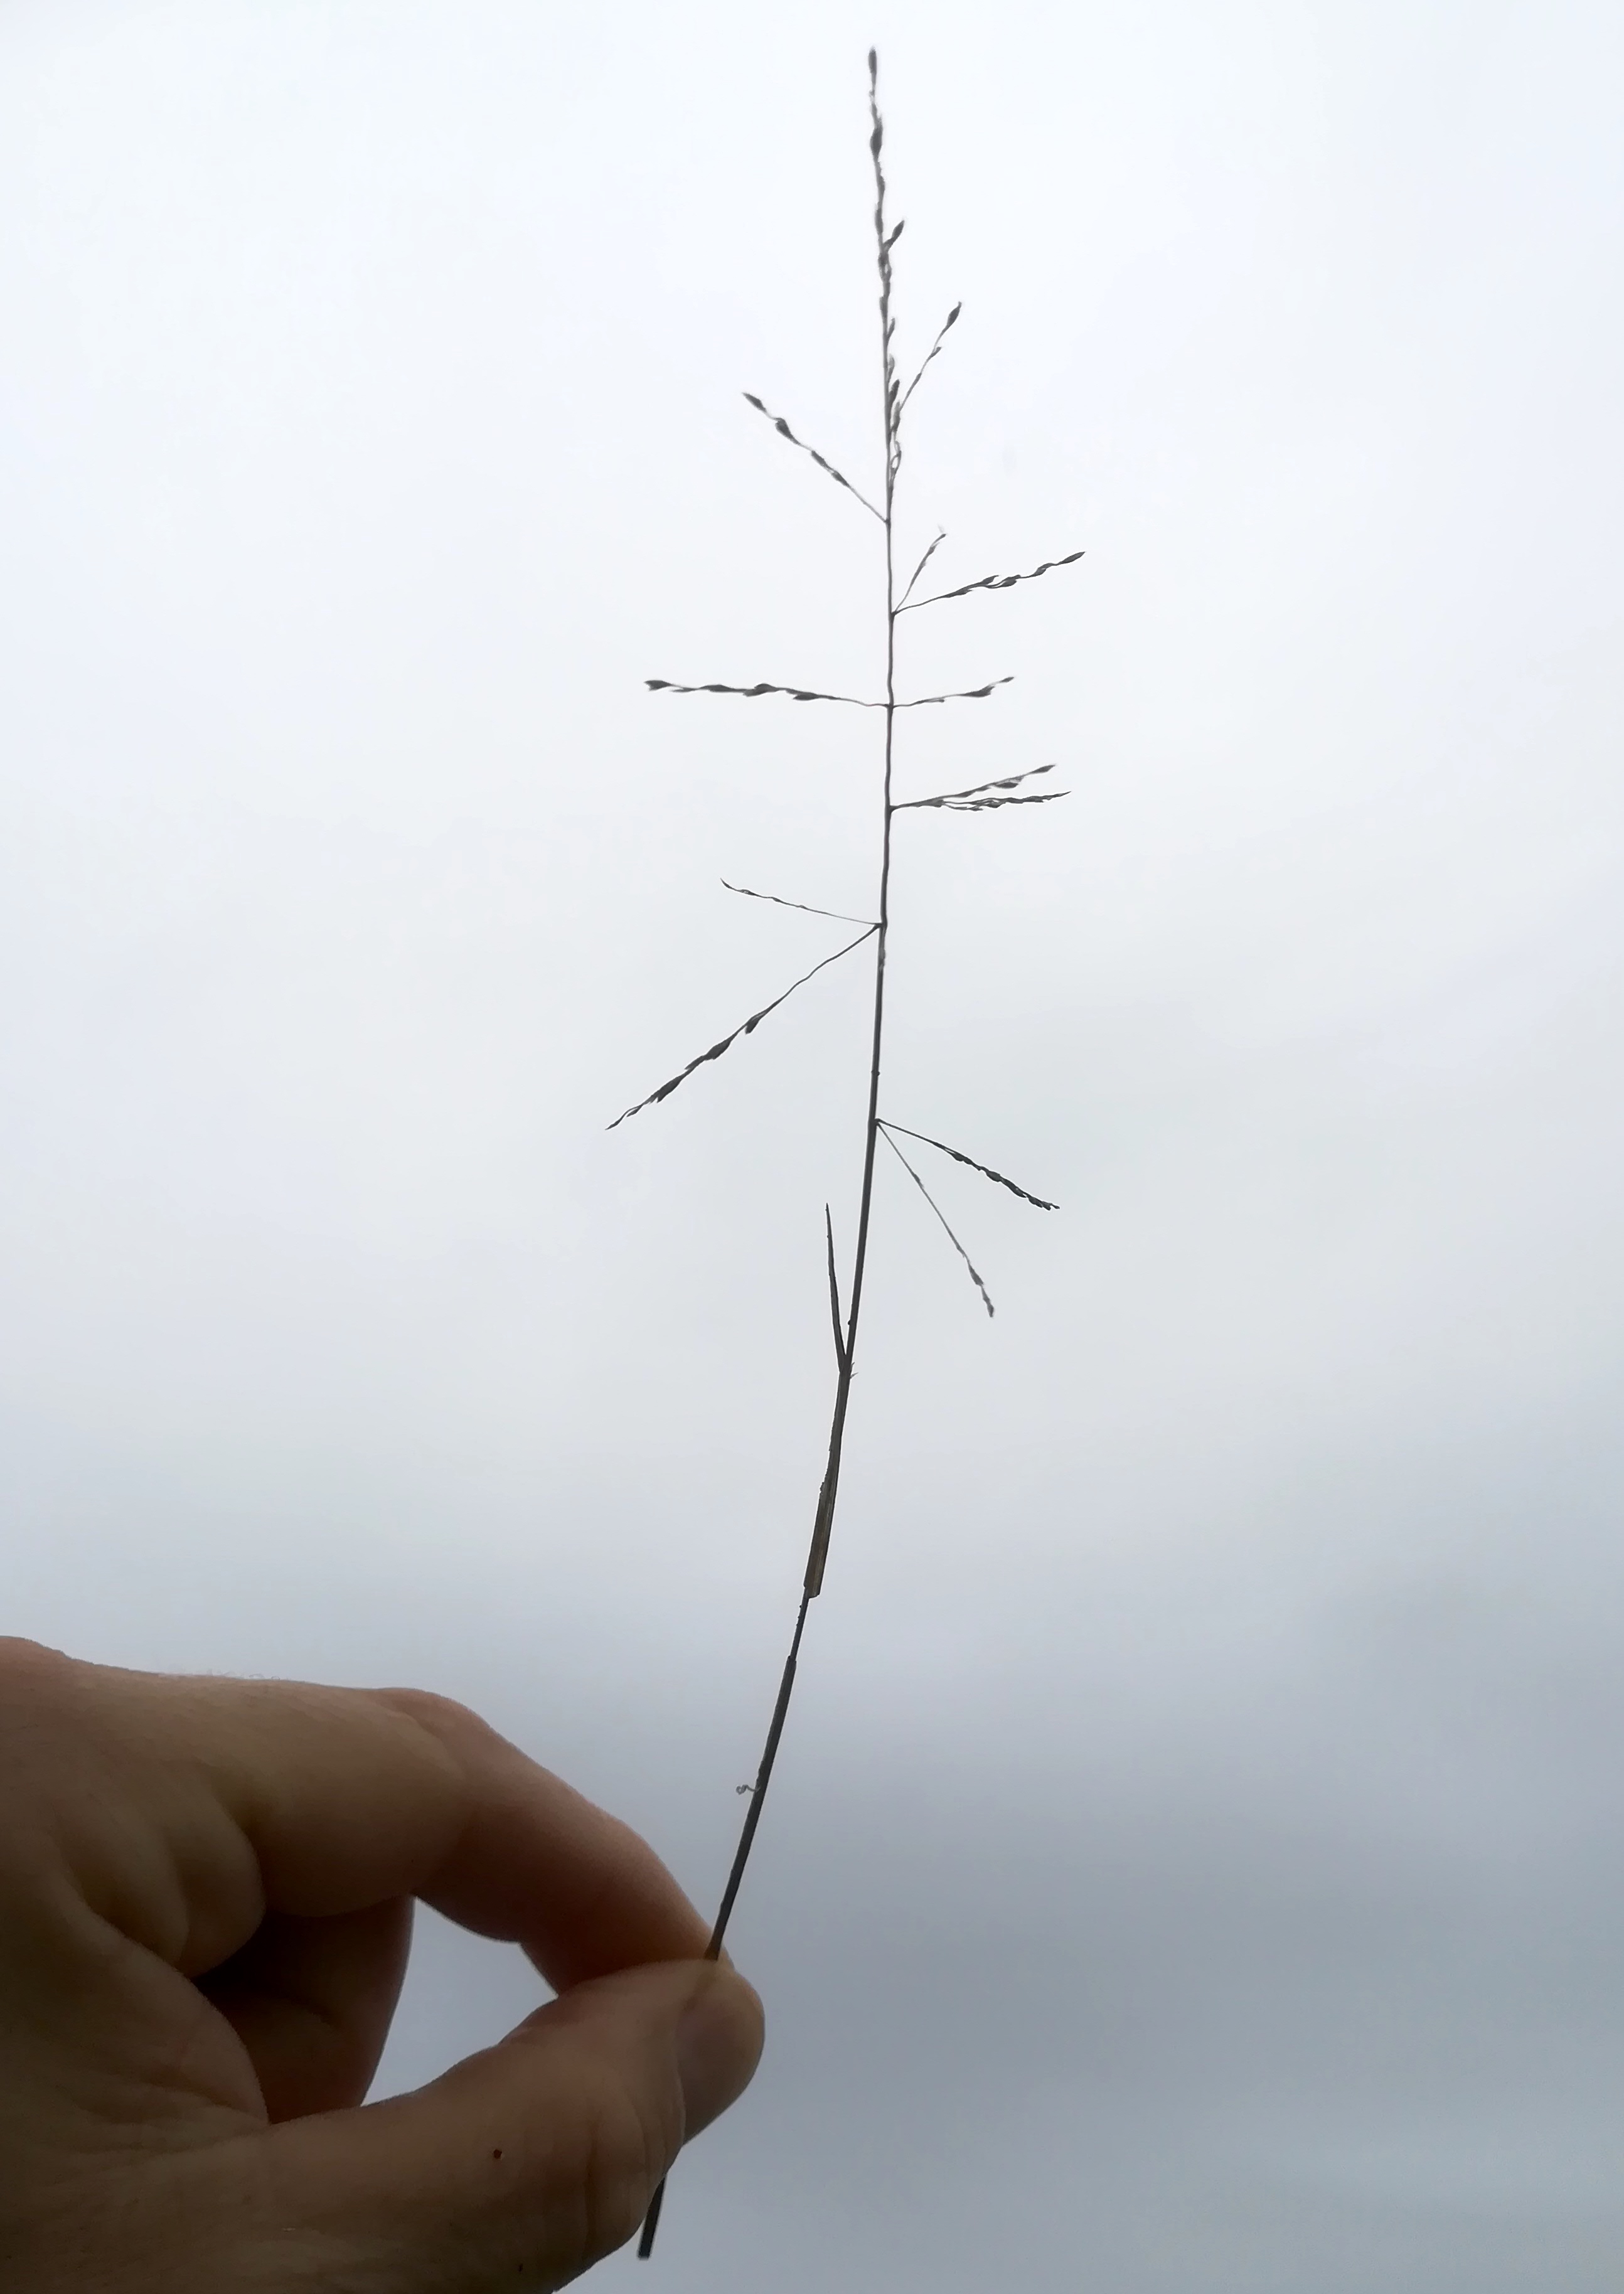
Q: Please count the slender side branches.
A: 12